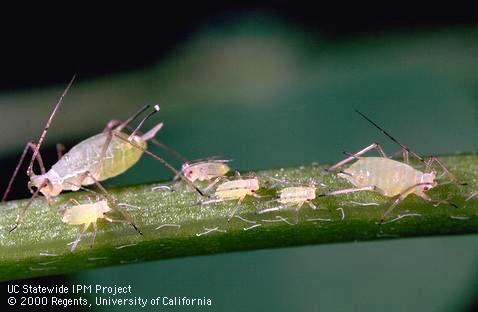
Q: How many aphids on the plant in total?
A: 6